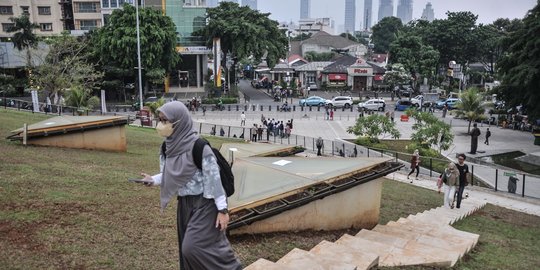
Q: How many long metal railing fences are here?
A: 1